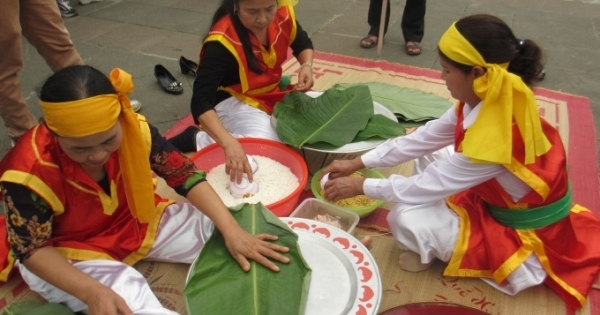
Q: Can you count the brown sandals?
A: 2